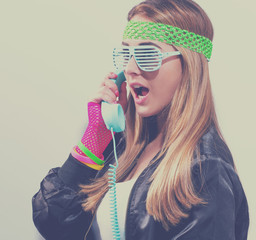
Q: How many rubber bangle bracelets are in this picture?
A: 3